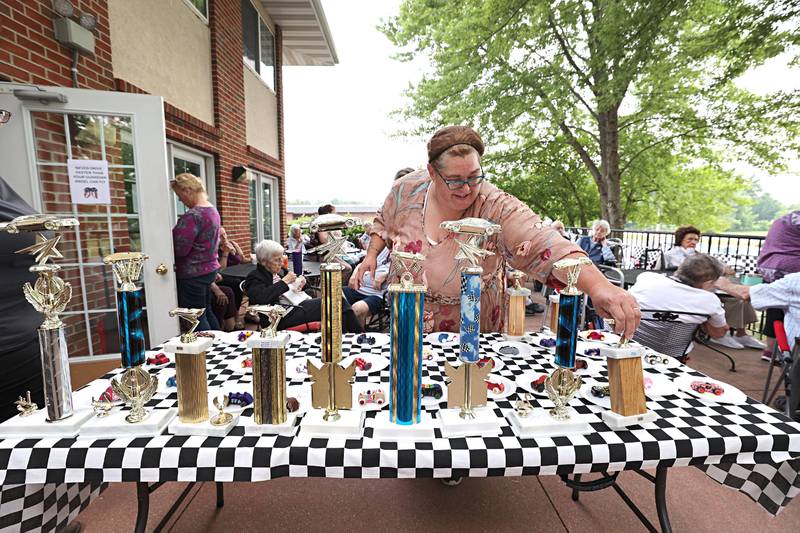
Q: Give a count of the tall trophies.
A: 6